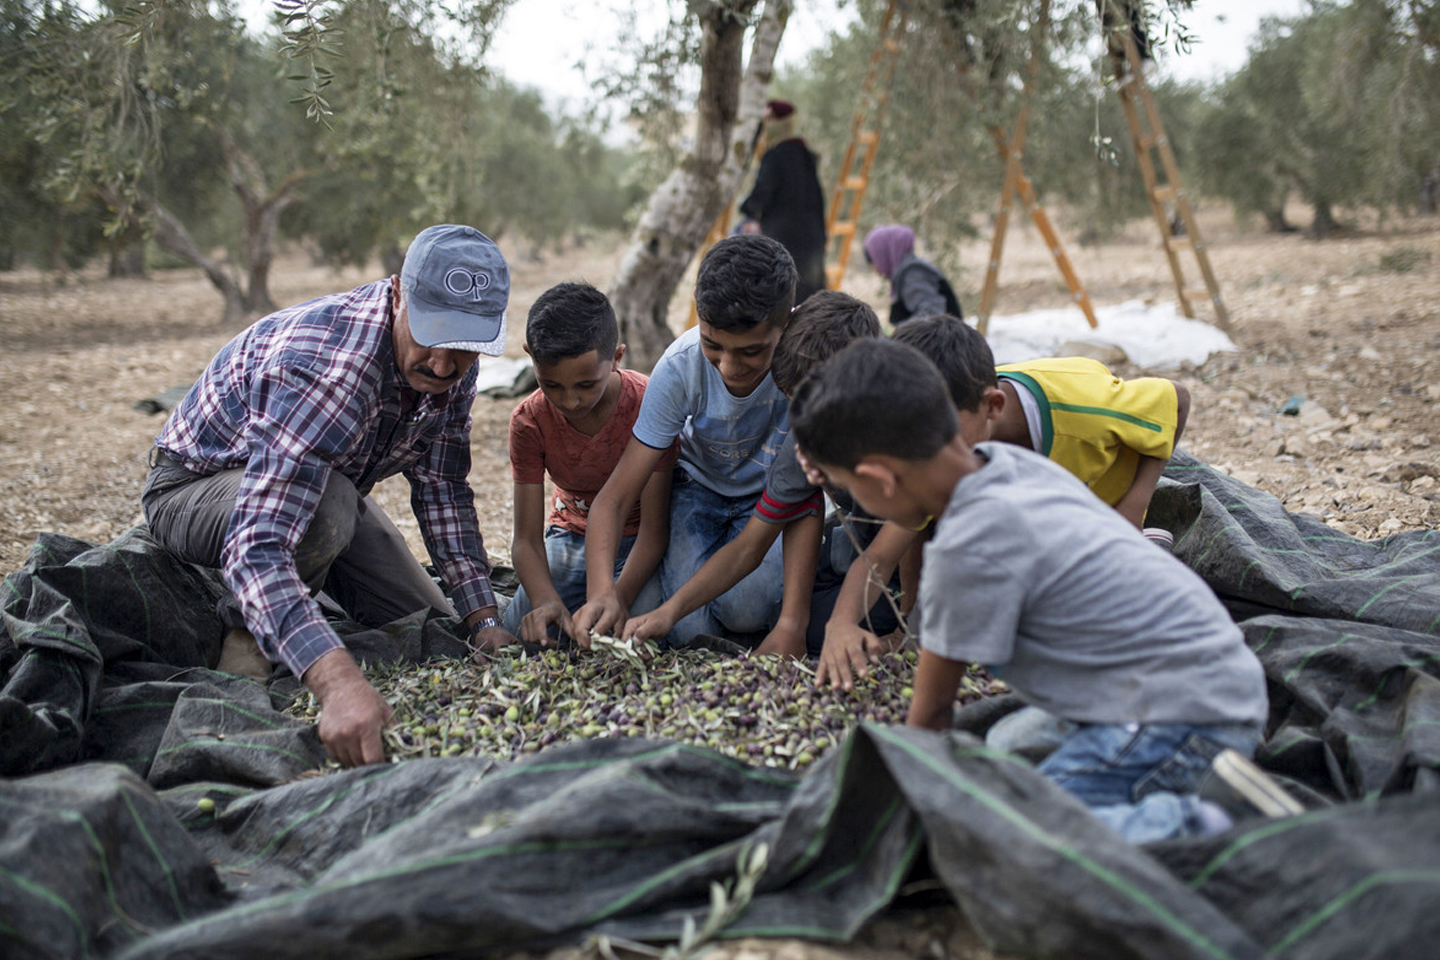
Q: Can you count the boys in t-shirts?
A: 5